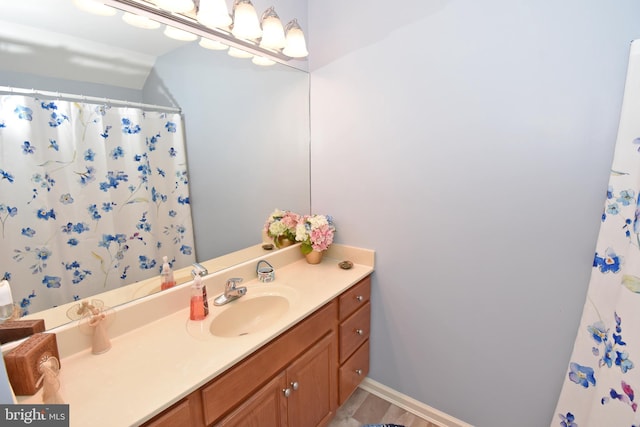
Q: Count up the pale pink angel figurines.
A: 2